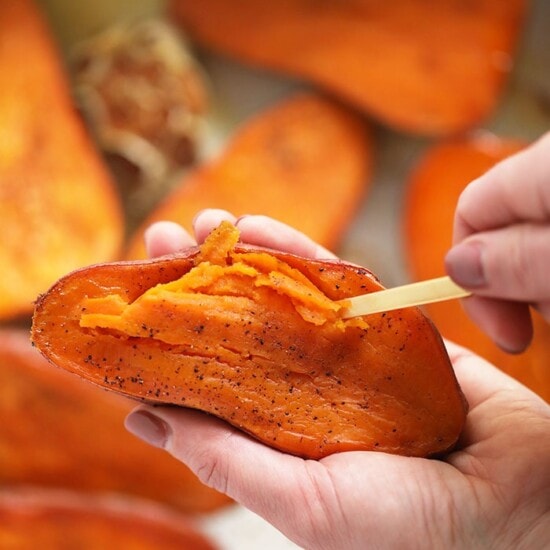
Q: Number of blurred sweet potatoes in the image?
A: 6